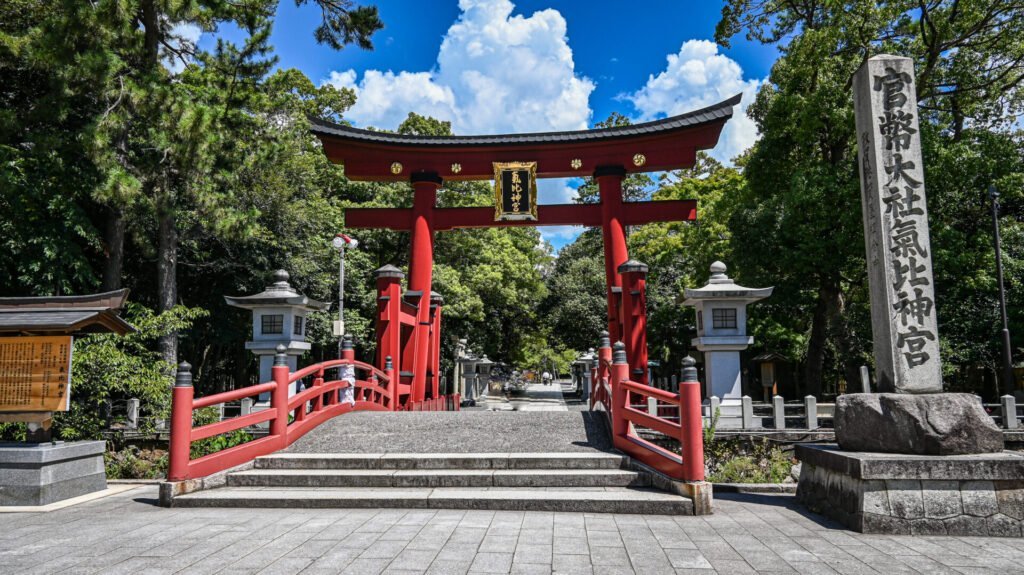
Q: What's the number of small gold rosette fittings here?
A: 4